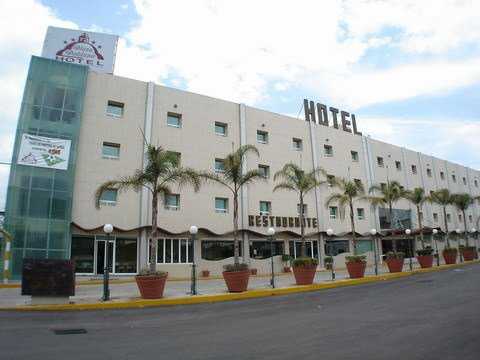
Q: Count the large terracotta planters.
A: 8